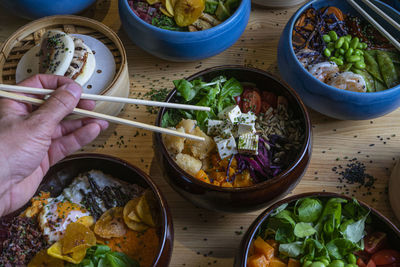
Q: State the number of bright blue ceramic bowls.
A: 3